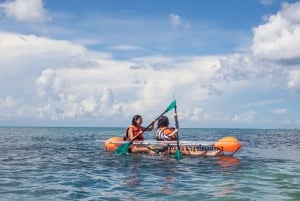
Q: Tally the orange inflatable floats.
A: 2